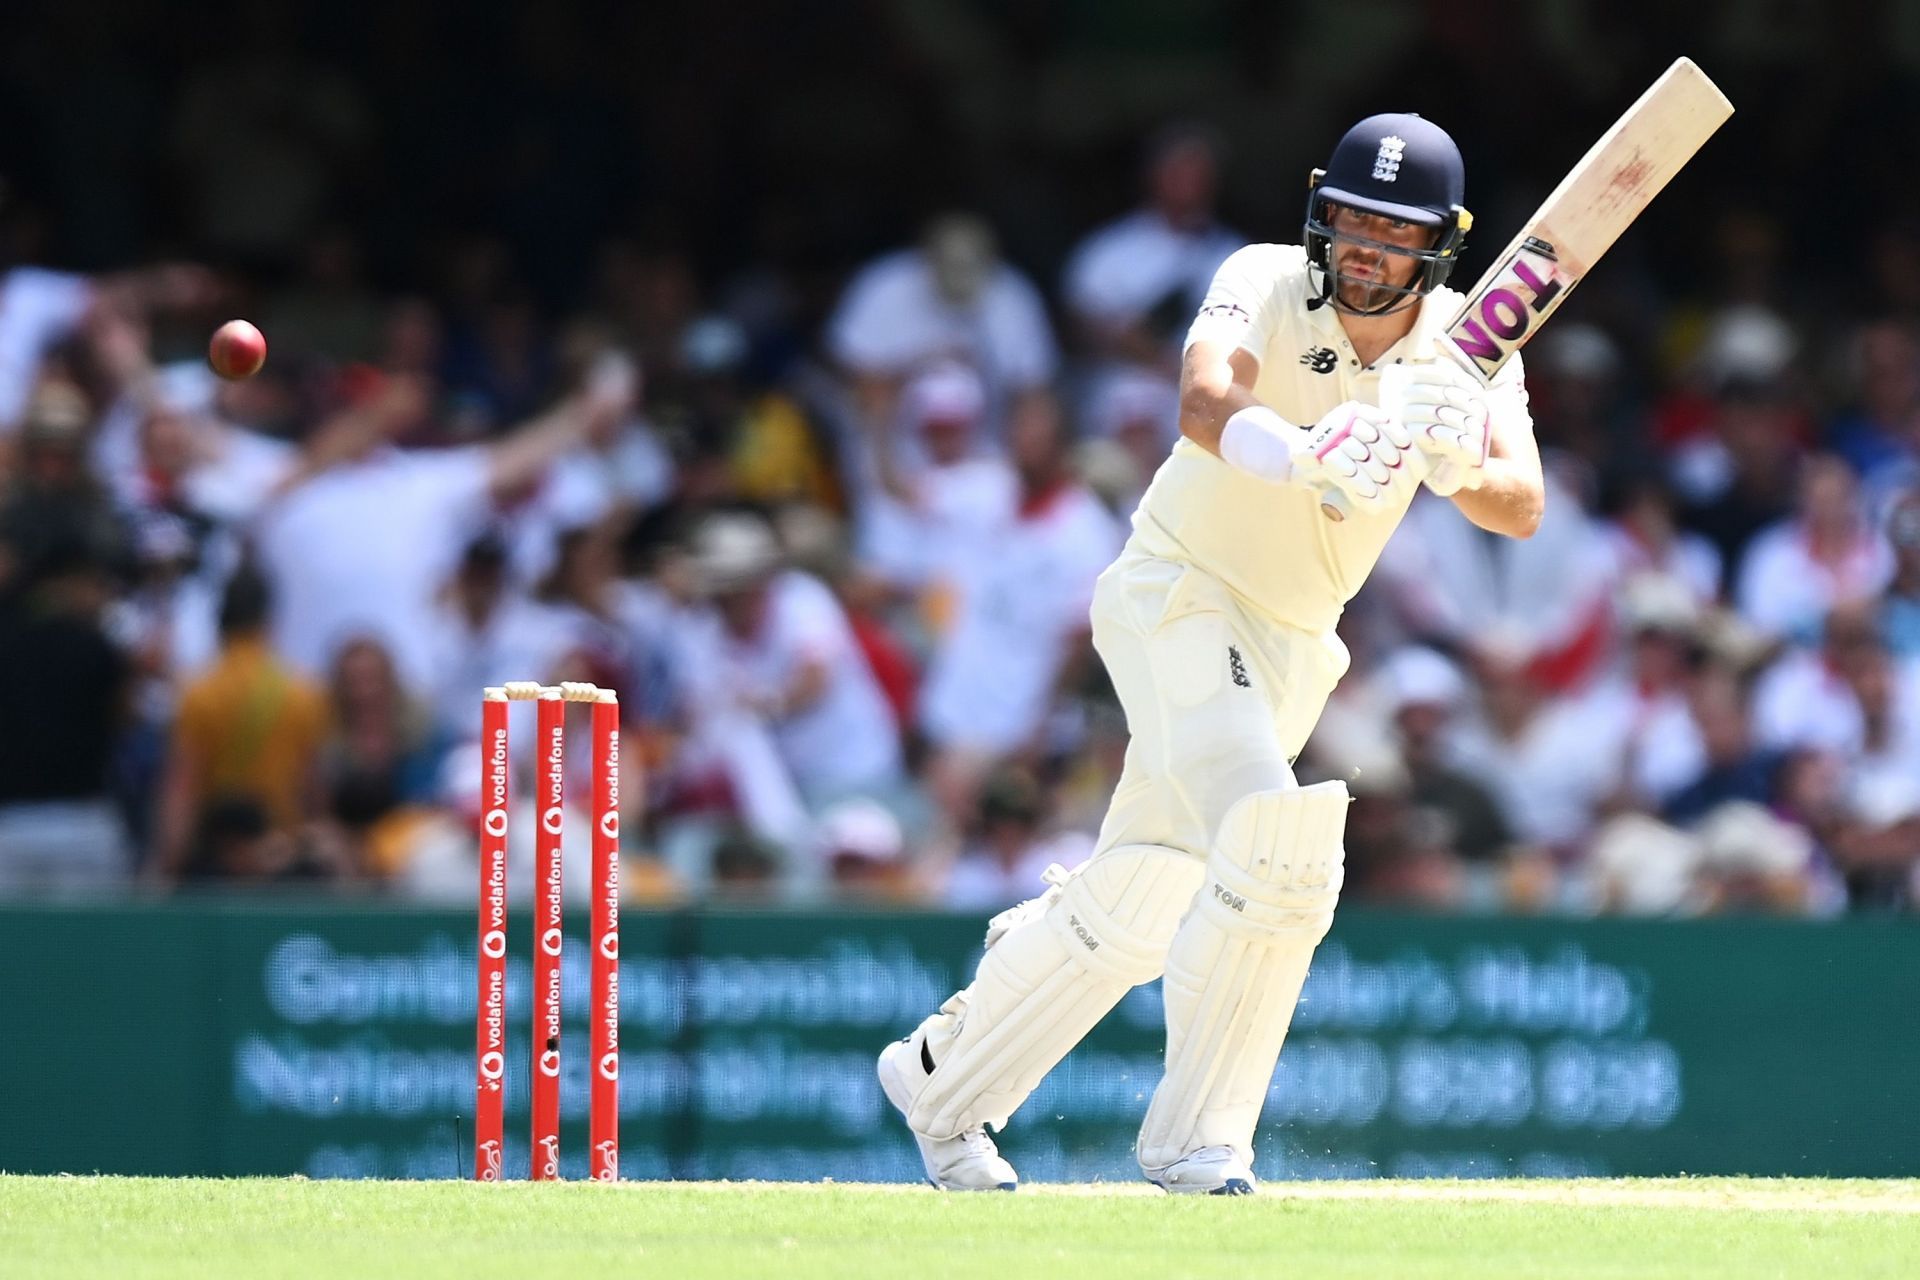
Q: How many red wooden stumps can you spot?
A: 3